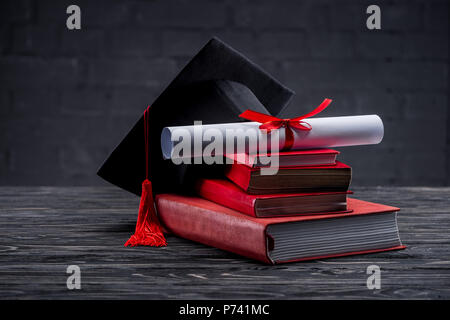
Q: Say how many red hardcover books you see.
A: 4